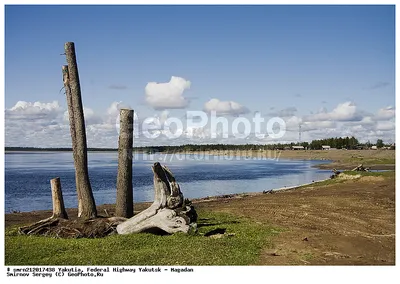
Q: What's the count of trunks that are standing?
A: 4